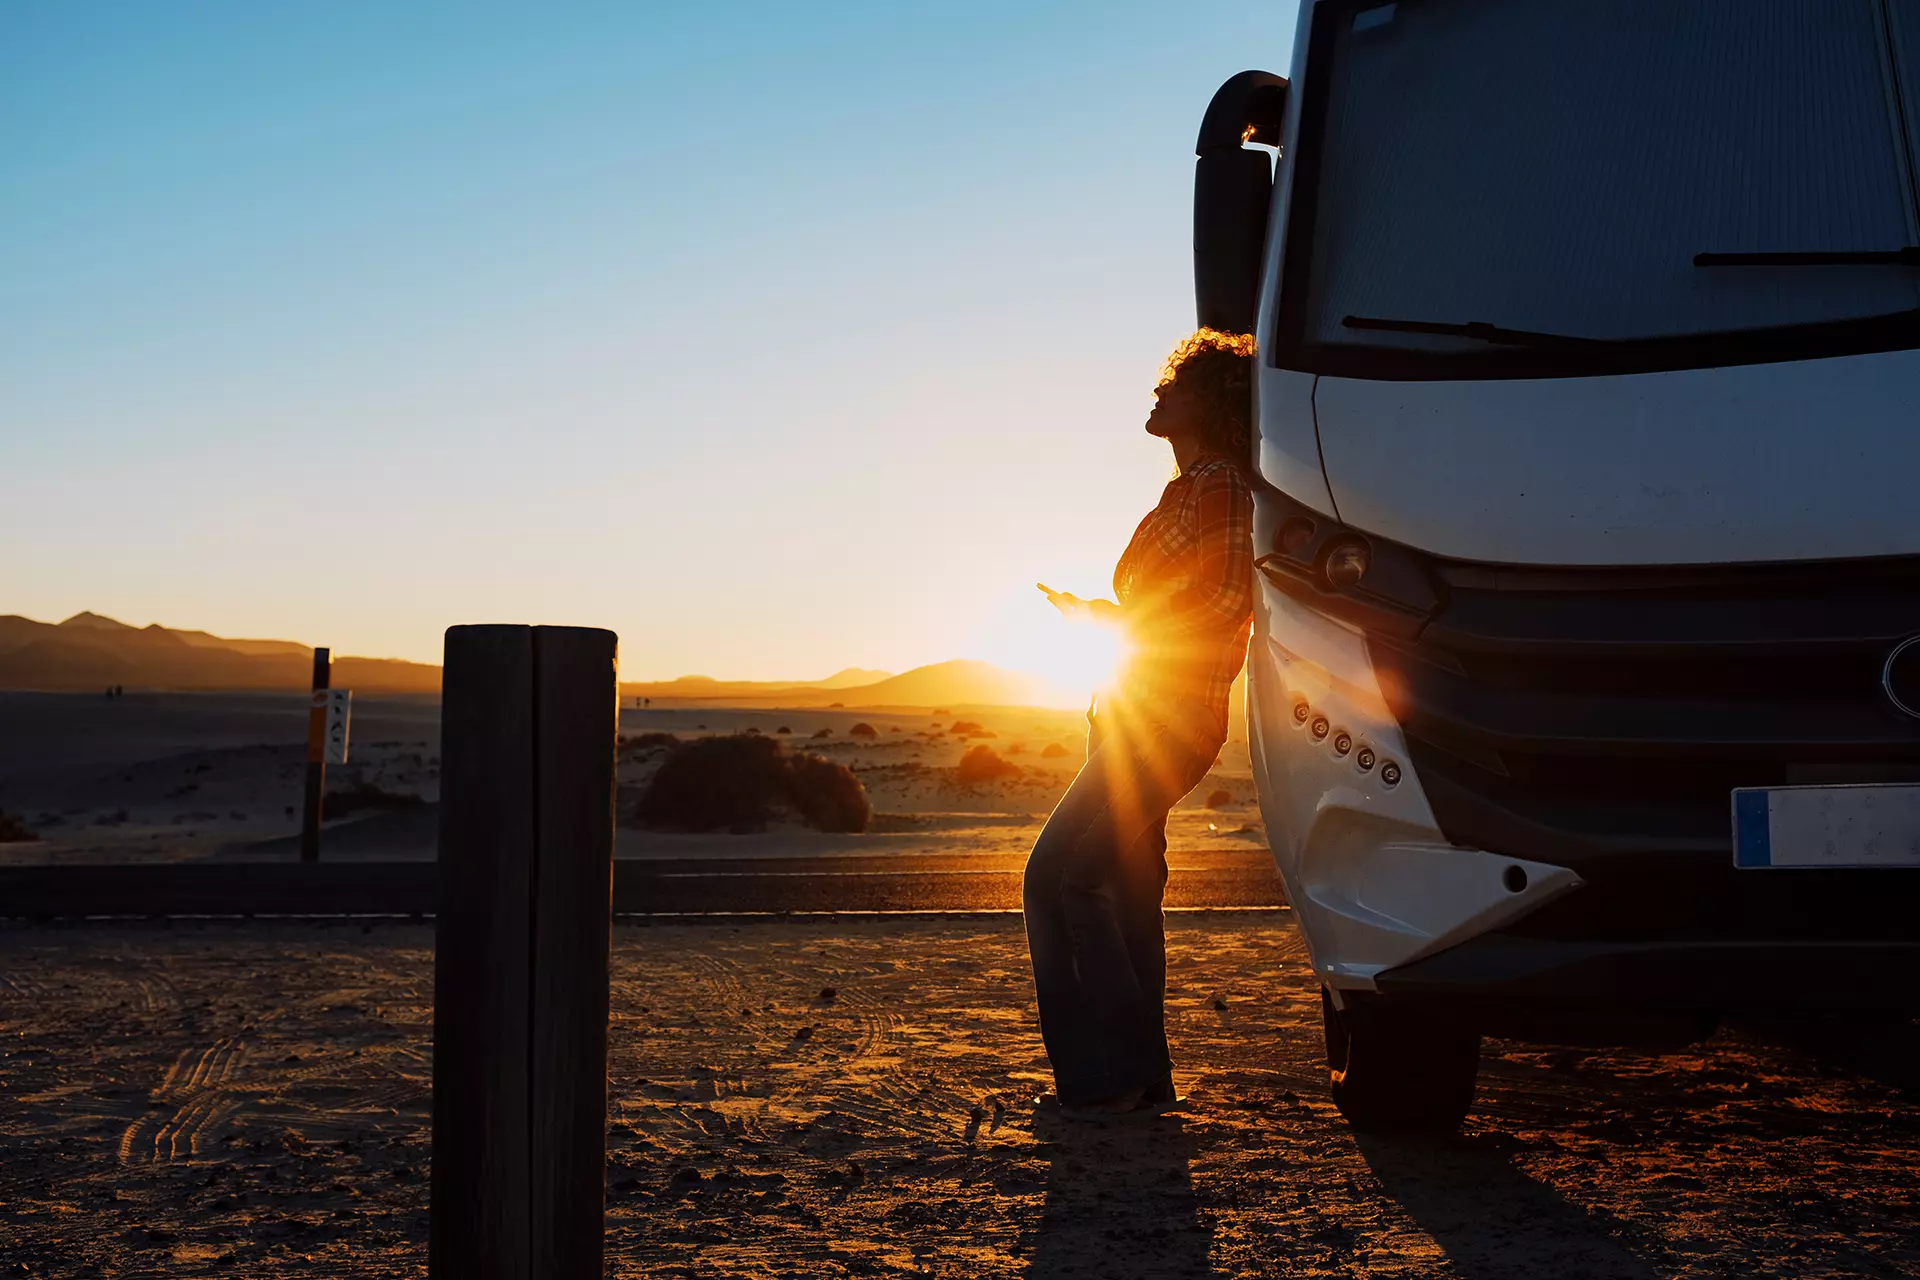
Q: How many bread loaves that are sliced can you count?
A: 0